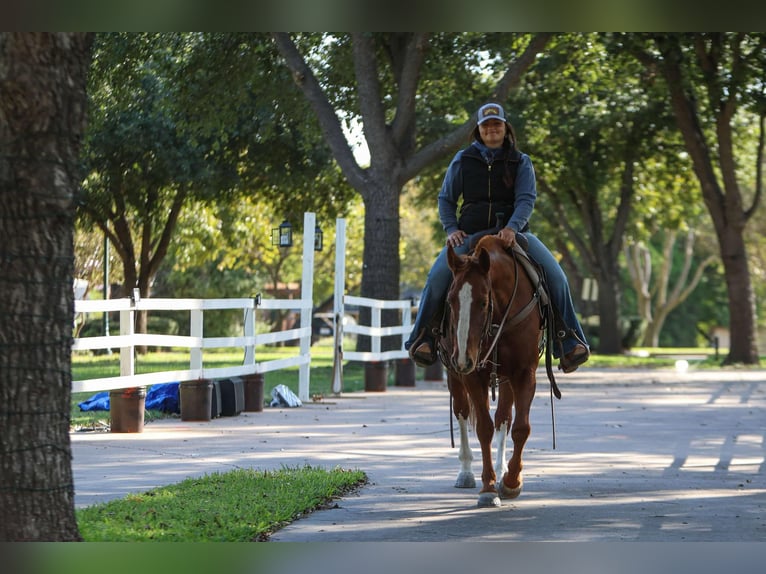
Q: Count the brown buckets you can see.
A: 6